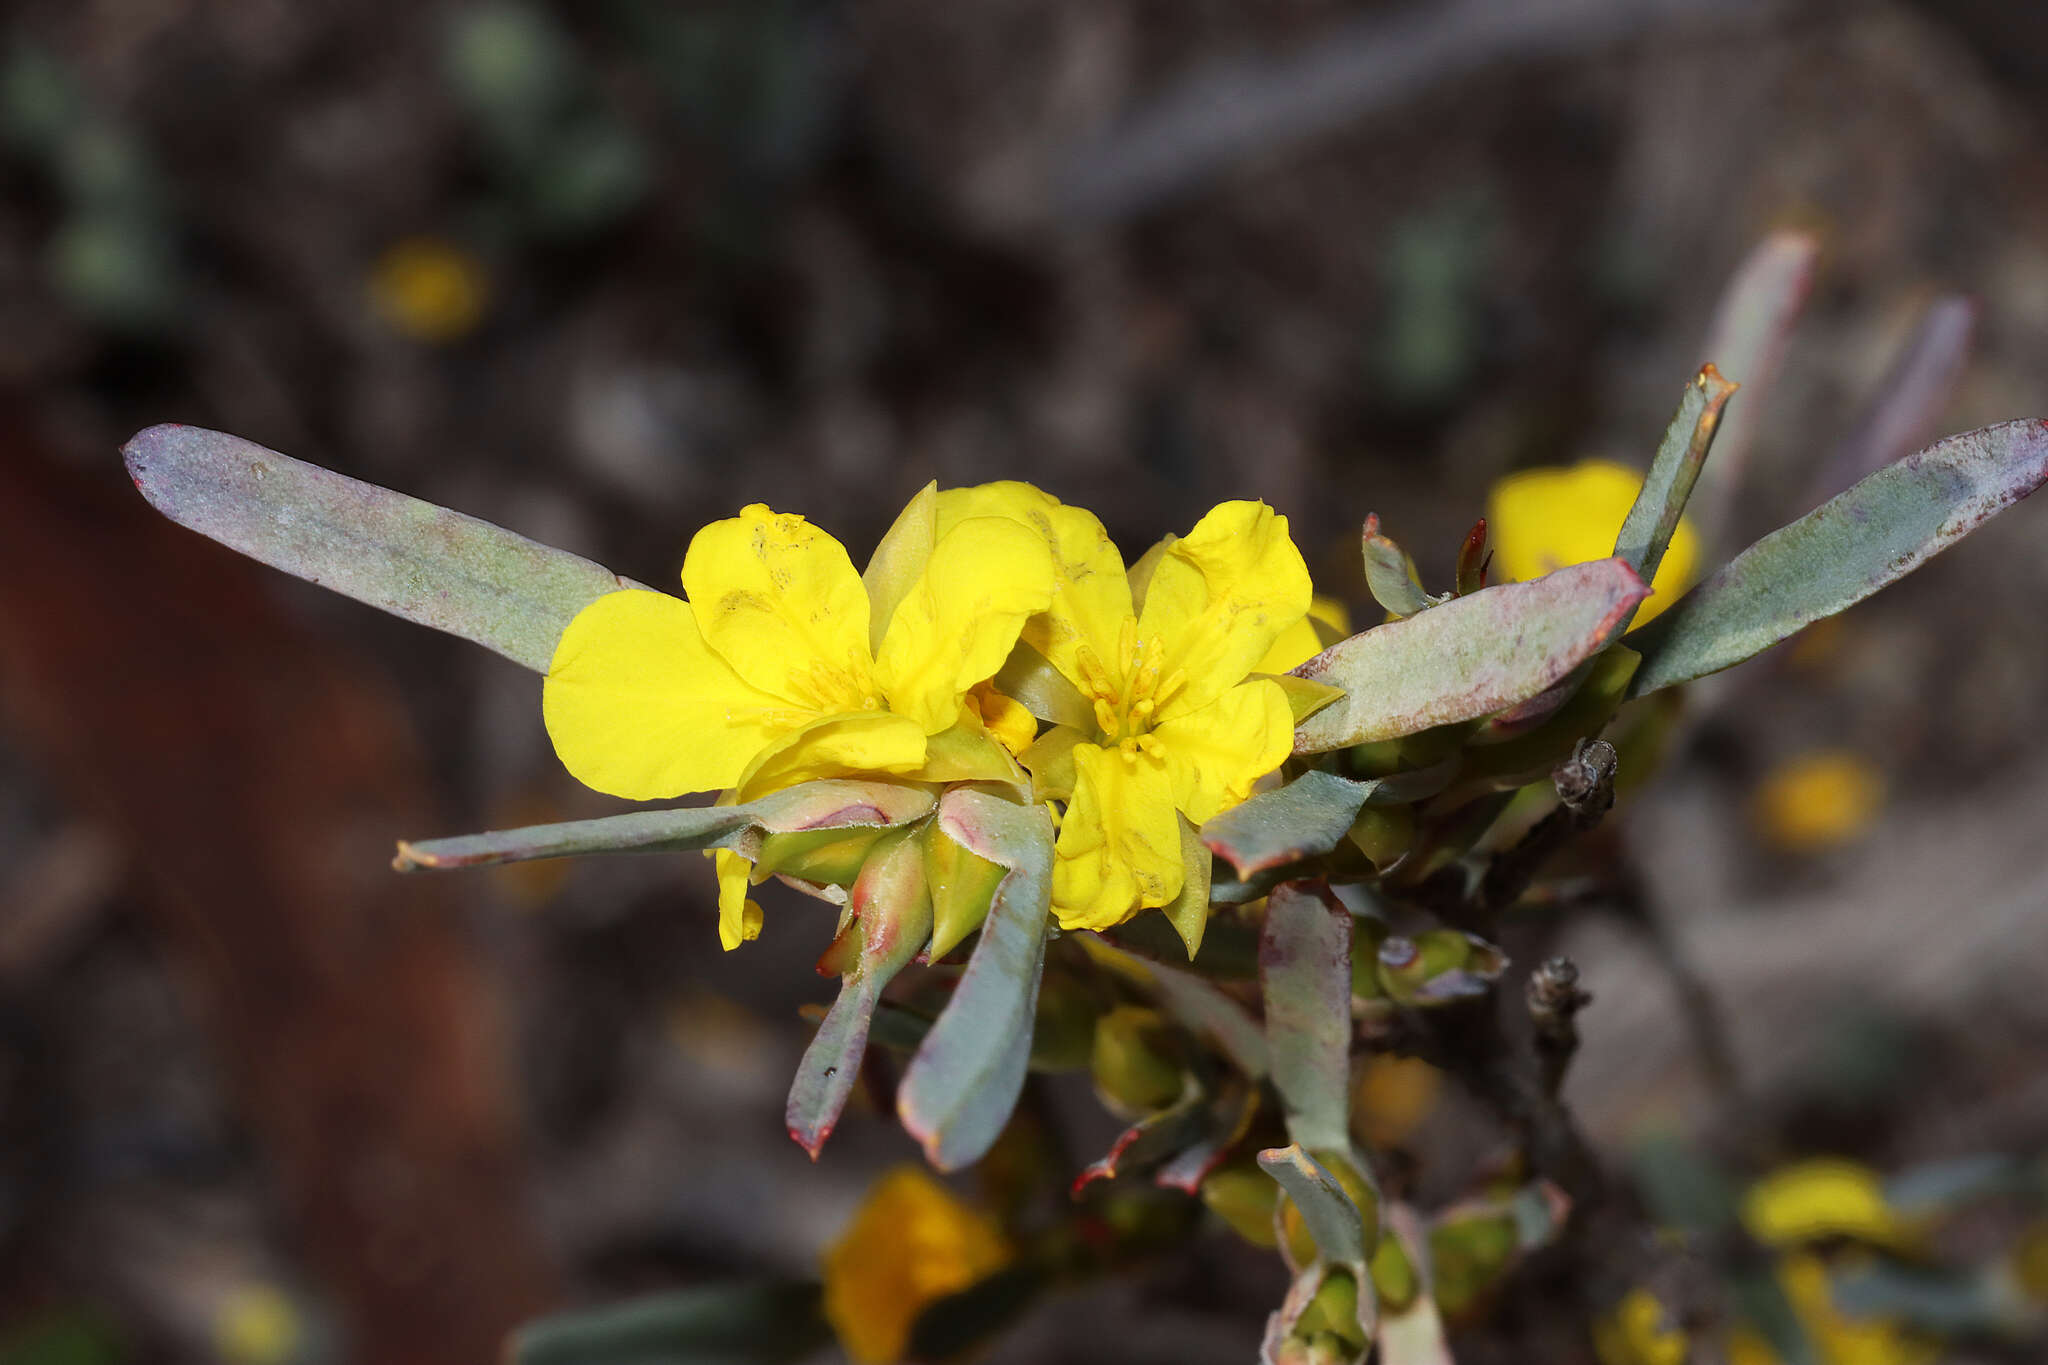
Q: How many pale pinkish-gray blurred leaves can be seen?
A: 2